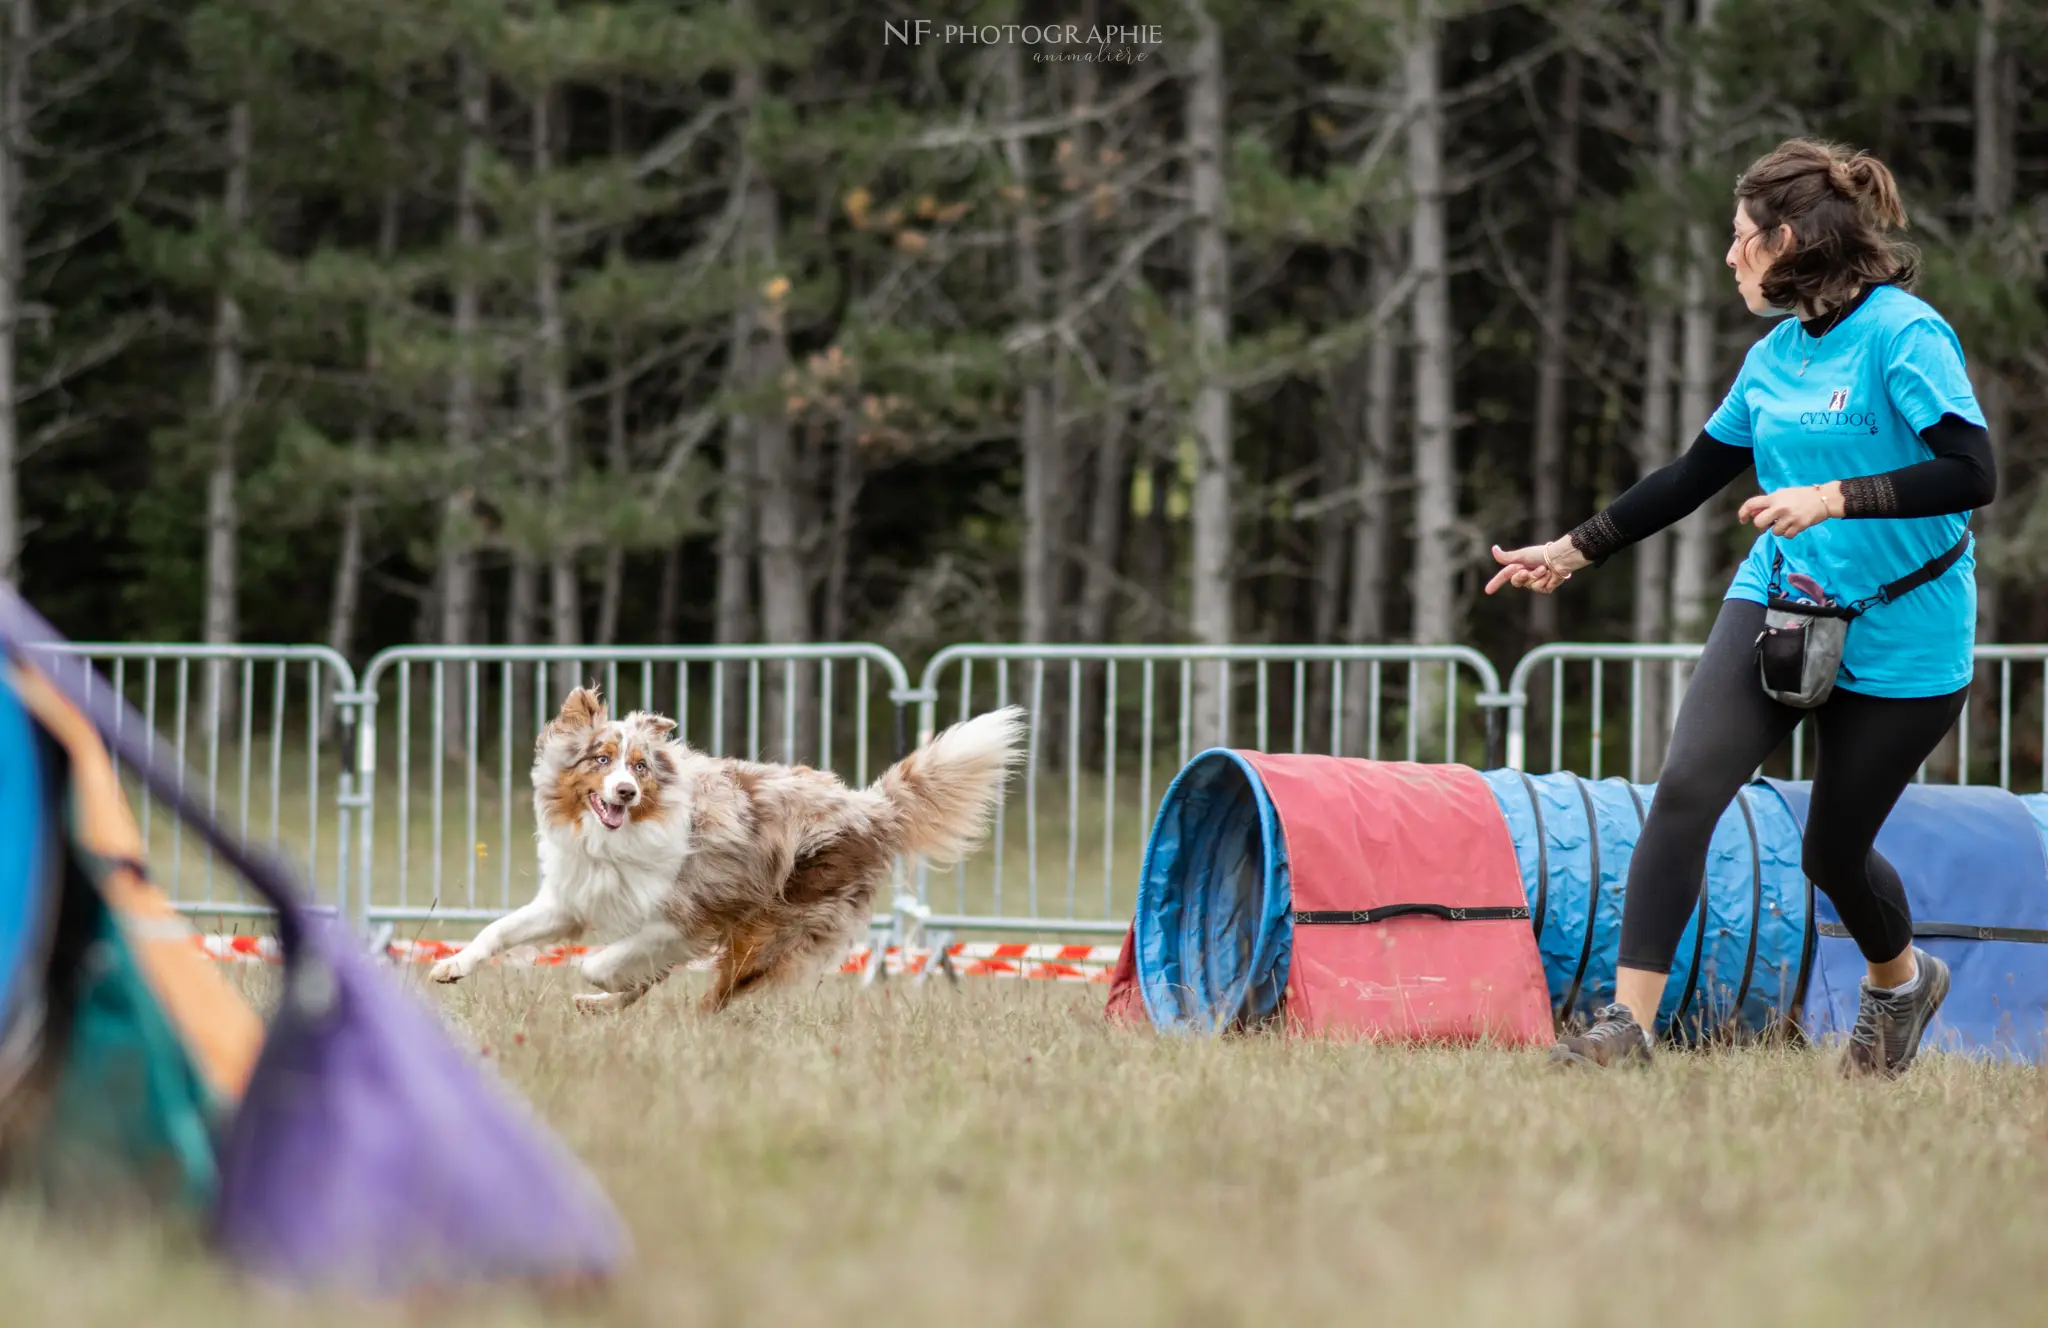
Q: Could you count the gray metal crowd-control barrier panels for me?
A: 4